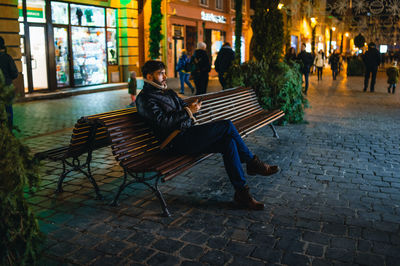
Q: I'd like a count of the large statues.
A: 0